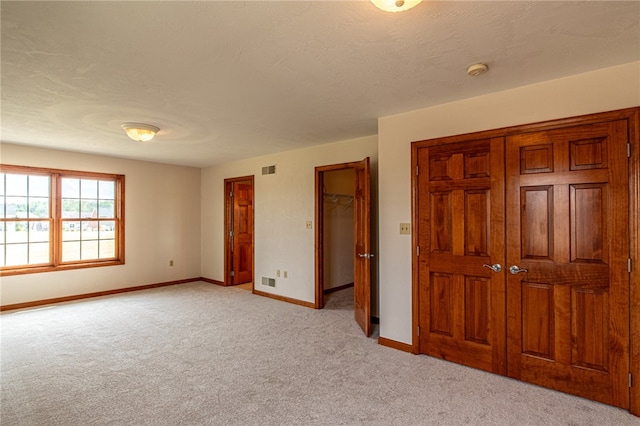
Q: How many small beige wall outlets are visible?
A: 3